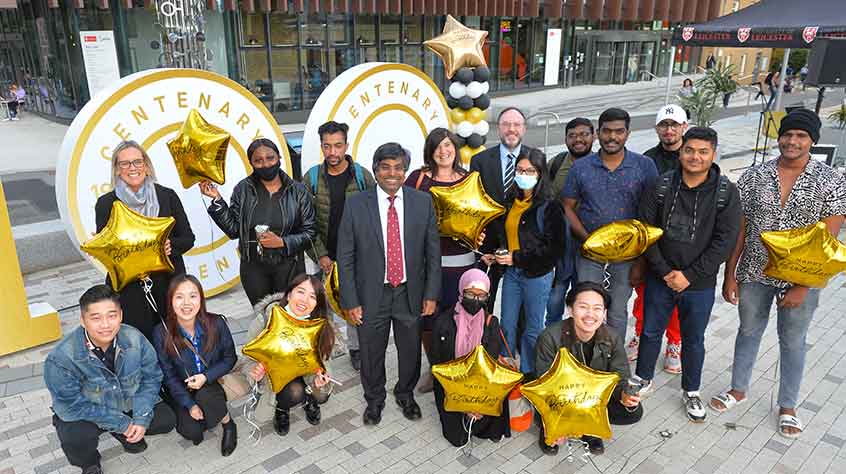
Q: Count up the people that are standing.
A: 12